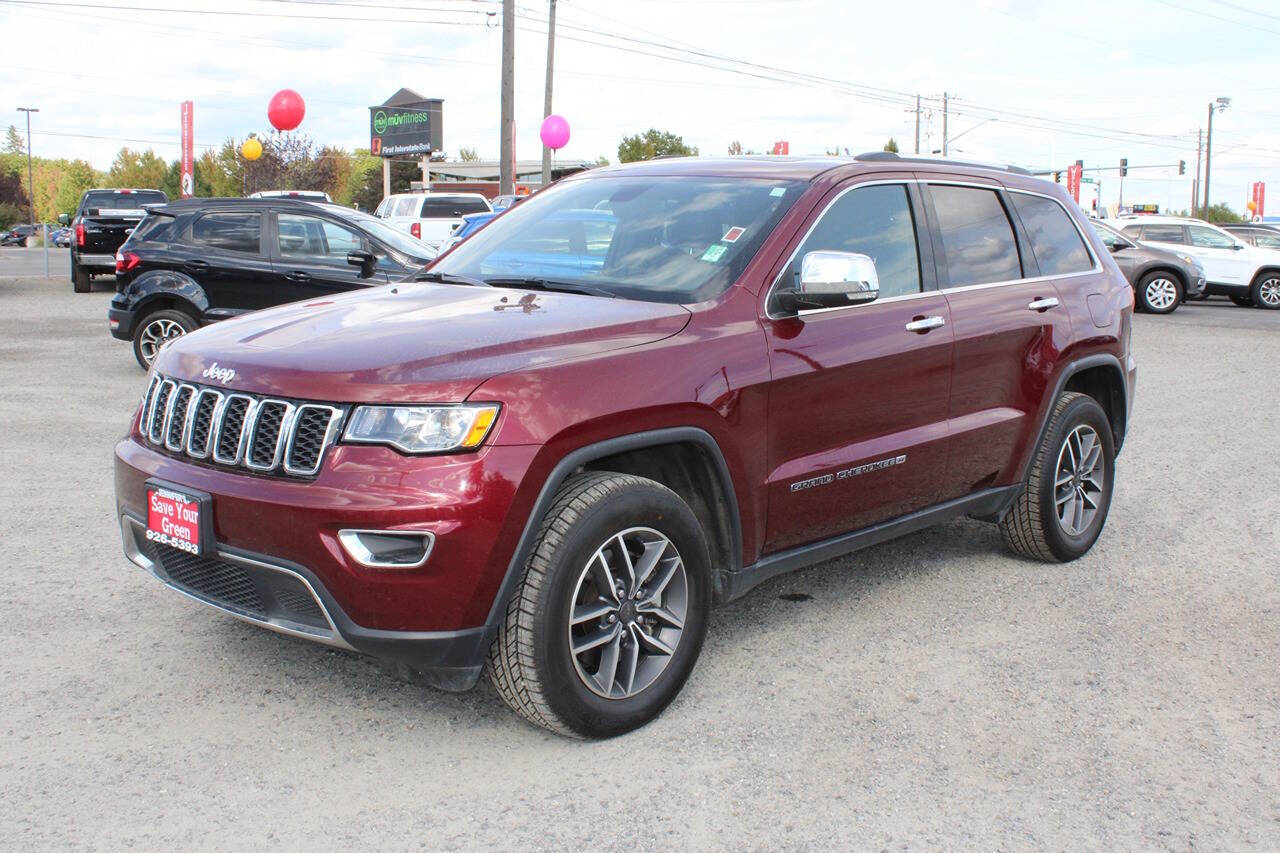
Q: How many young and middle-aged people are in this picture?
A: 0